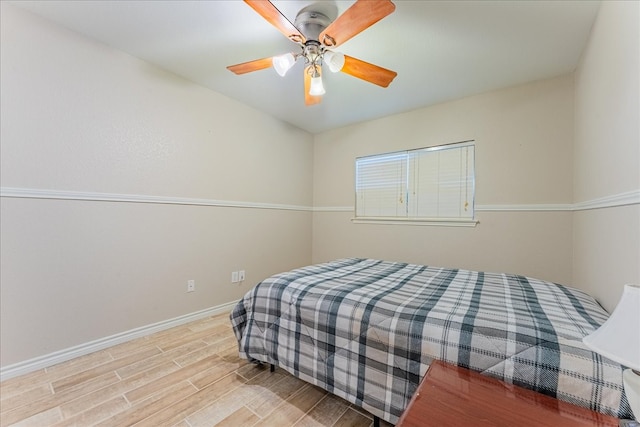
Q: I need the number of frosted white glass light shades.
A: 3